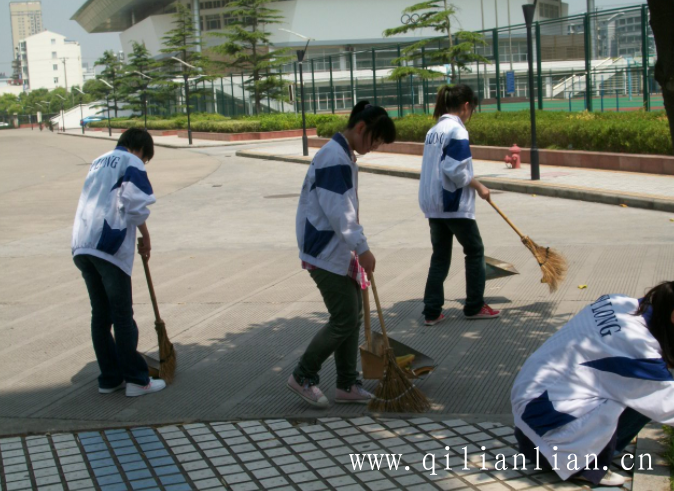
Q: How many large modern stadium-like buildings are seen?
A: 1